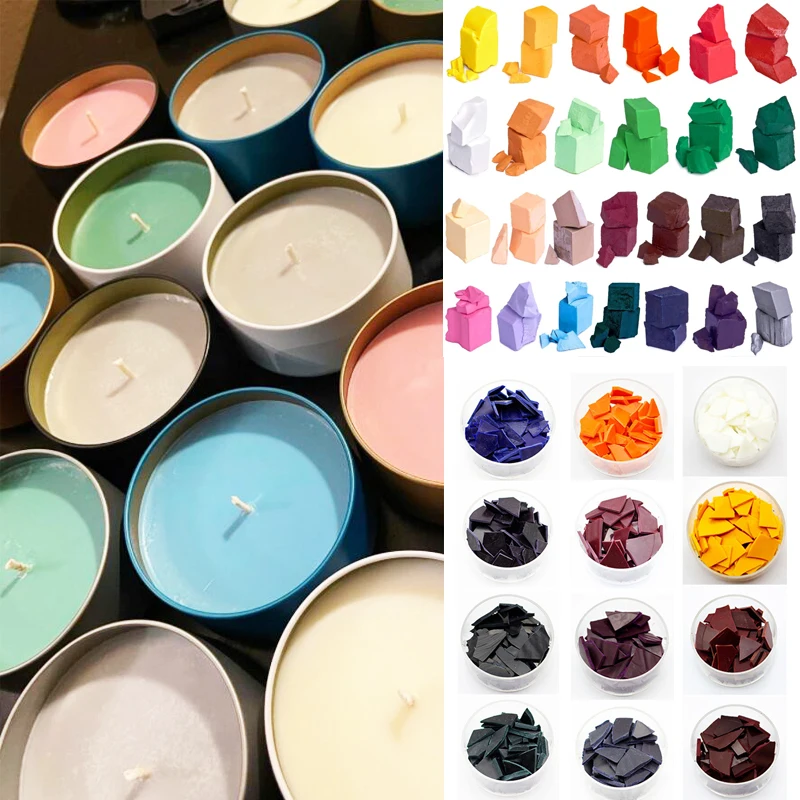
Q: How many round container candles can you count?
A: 14